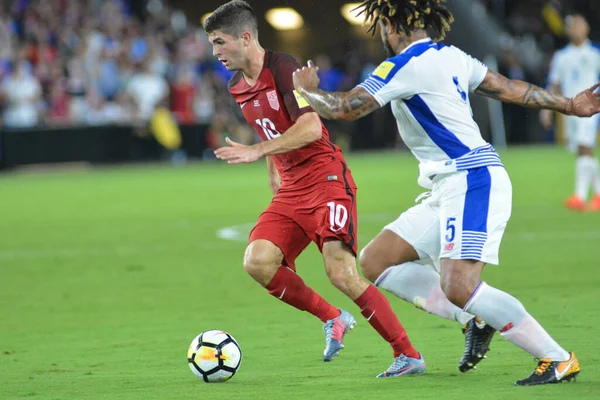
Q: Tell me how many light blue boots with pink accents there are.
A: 2